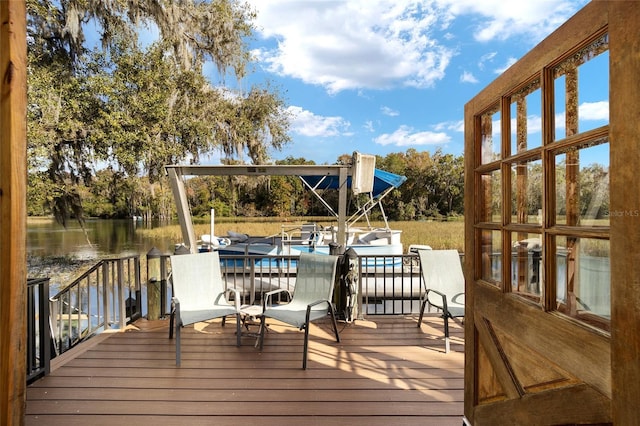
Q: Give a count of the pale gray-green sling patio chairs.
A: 3